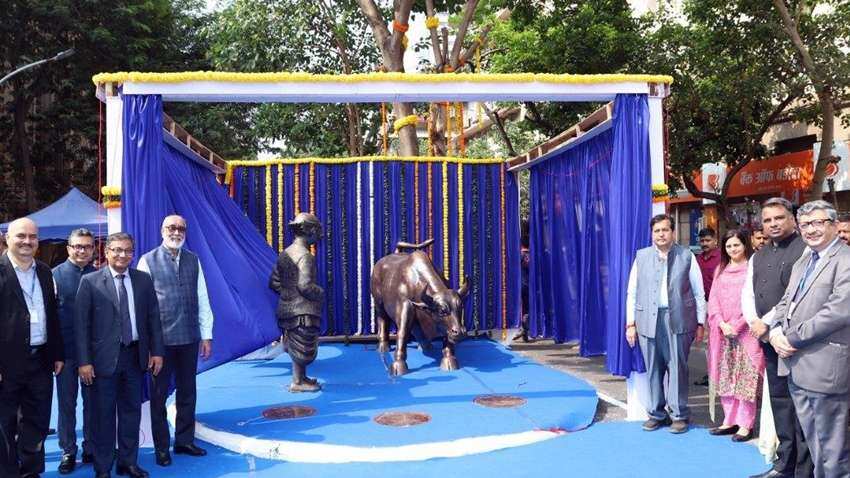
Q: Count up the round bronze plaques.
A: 3